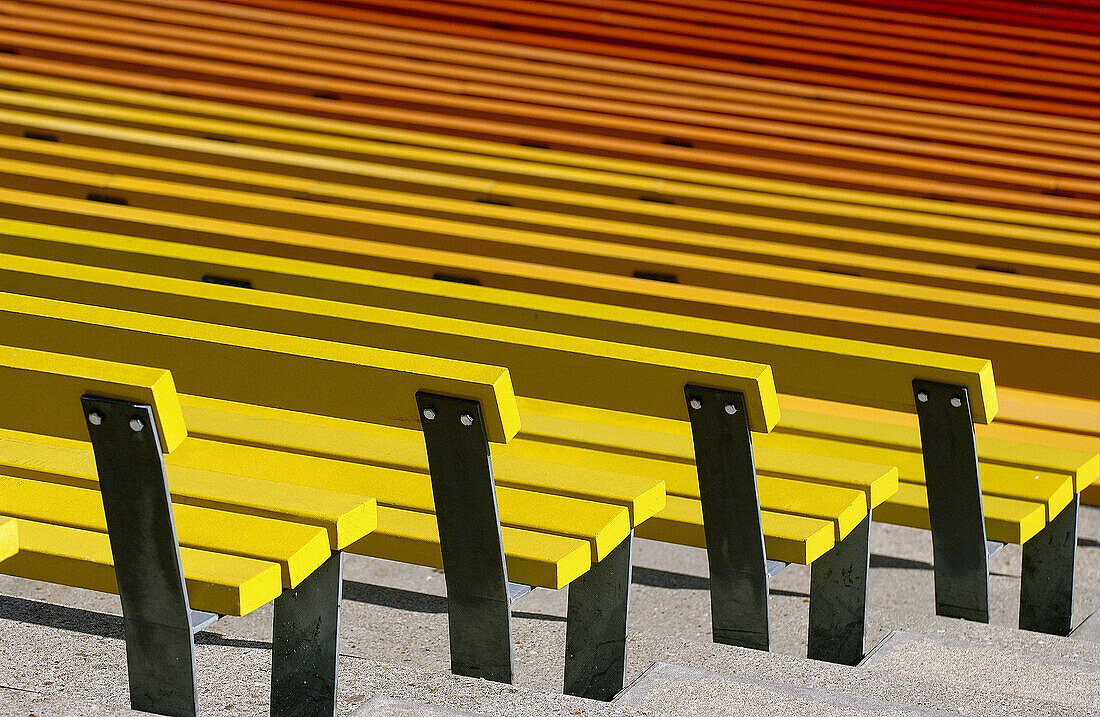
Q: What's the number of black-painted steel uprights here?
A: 8